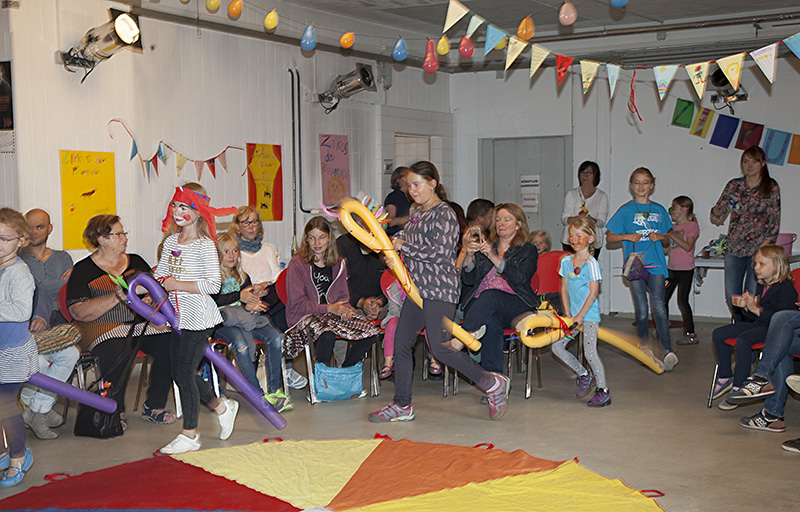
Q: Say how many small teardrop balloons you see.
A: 14